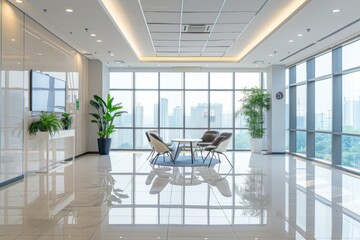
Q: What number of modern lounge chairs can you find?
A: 4